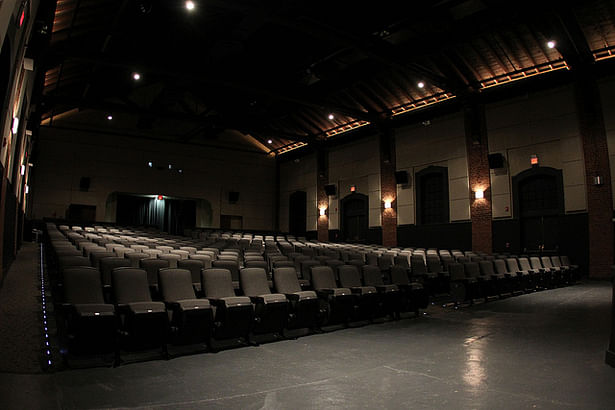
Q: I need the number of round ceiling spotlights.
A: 7